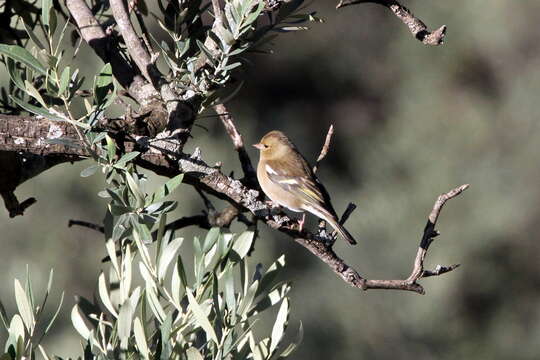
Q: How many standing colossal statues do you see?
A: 0